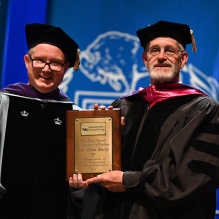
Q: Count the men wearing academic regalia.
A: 2